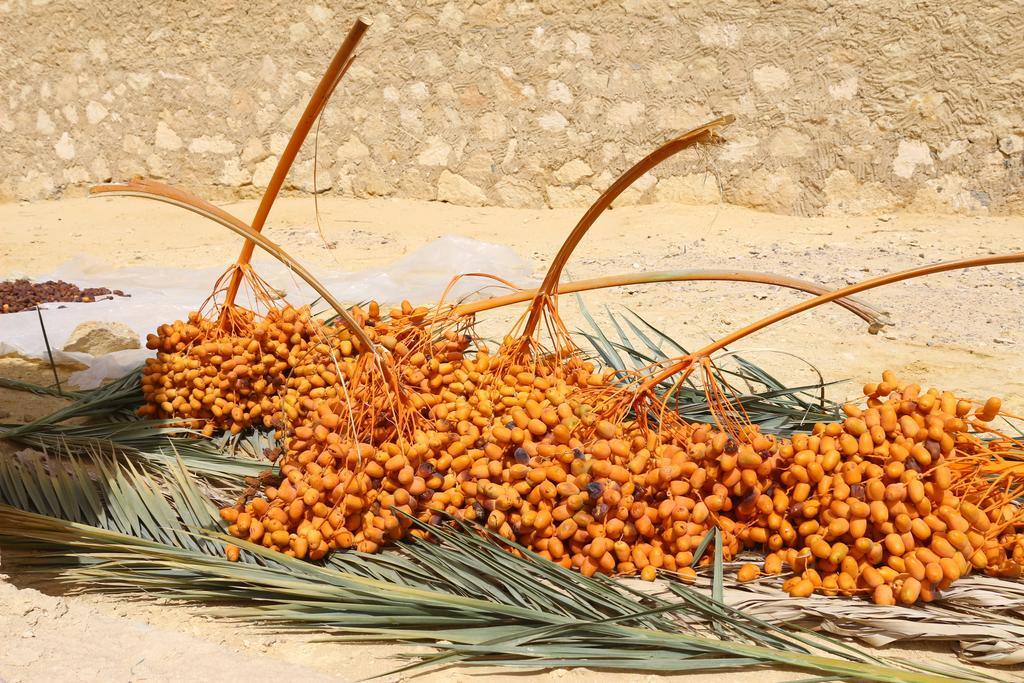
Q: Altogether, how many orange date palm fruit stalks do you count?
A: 5